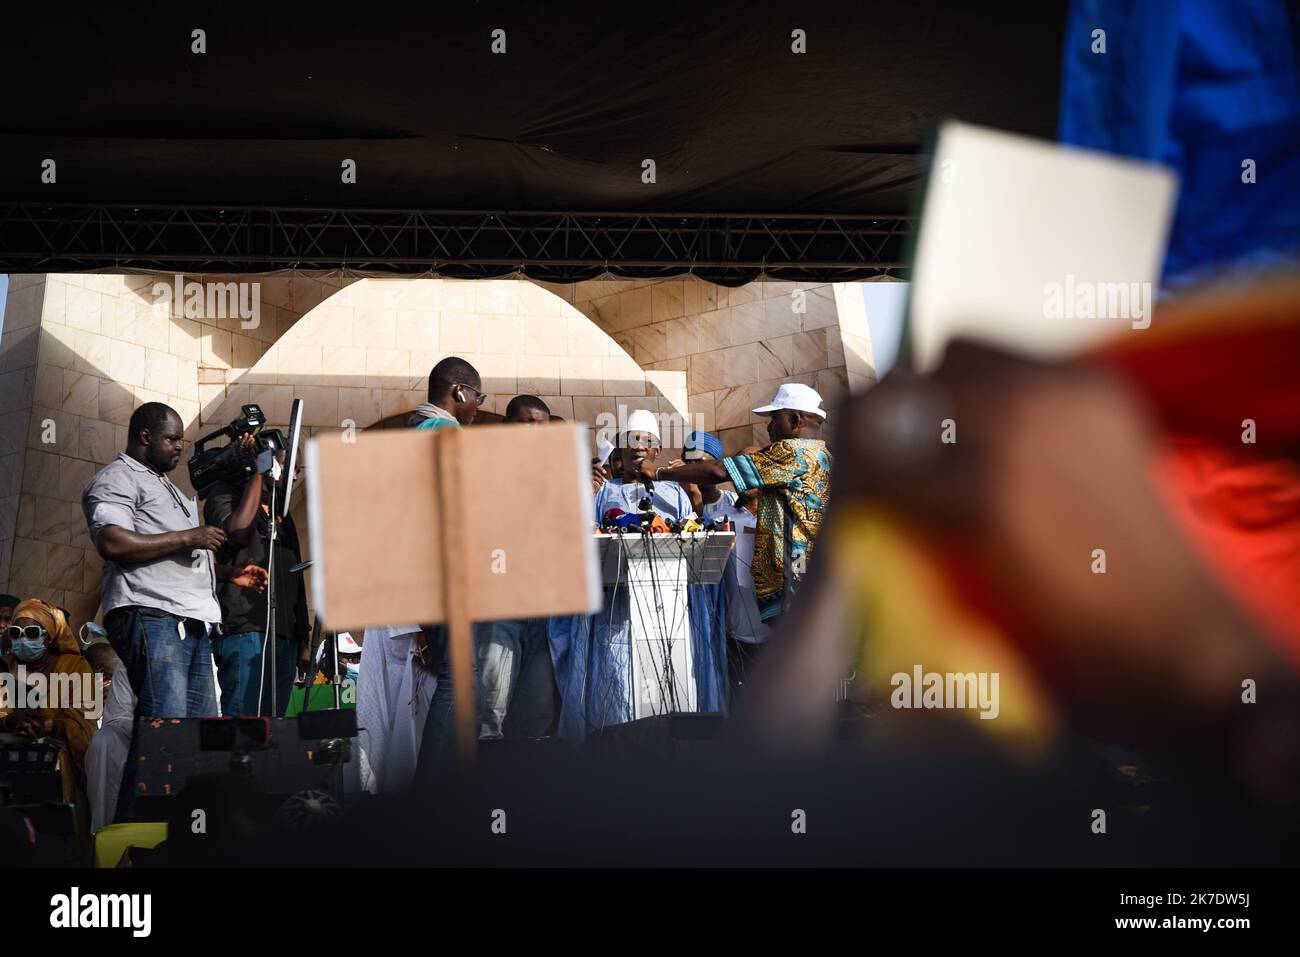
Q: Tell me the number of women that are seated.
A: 1